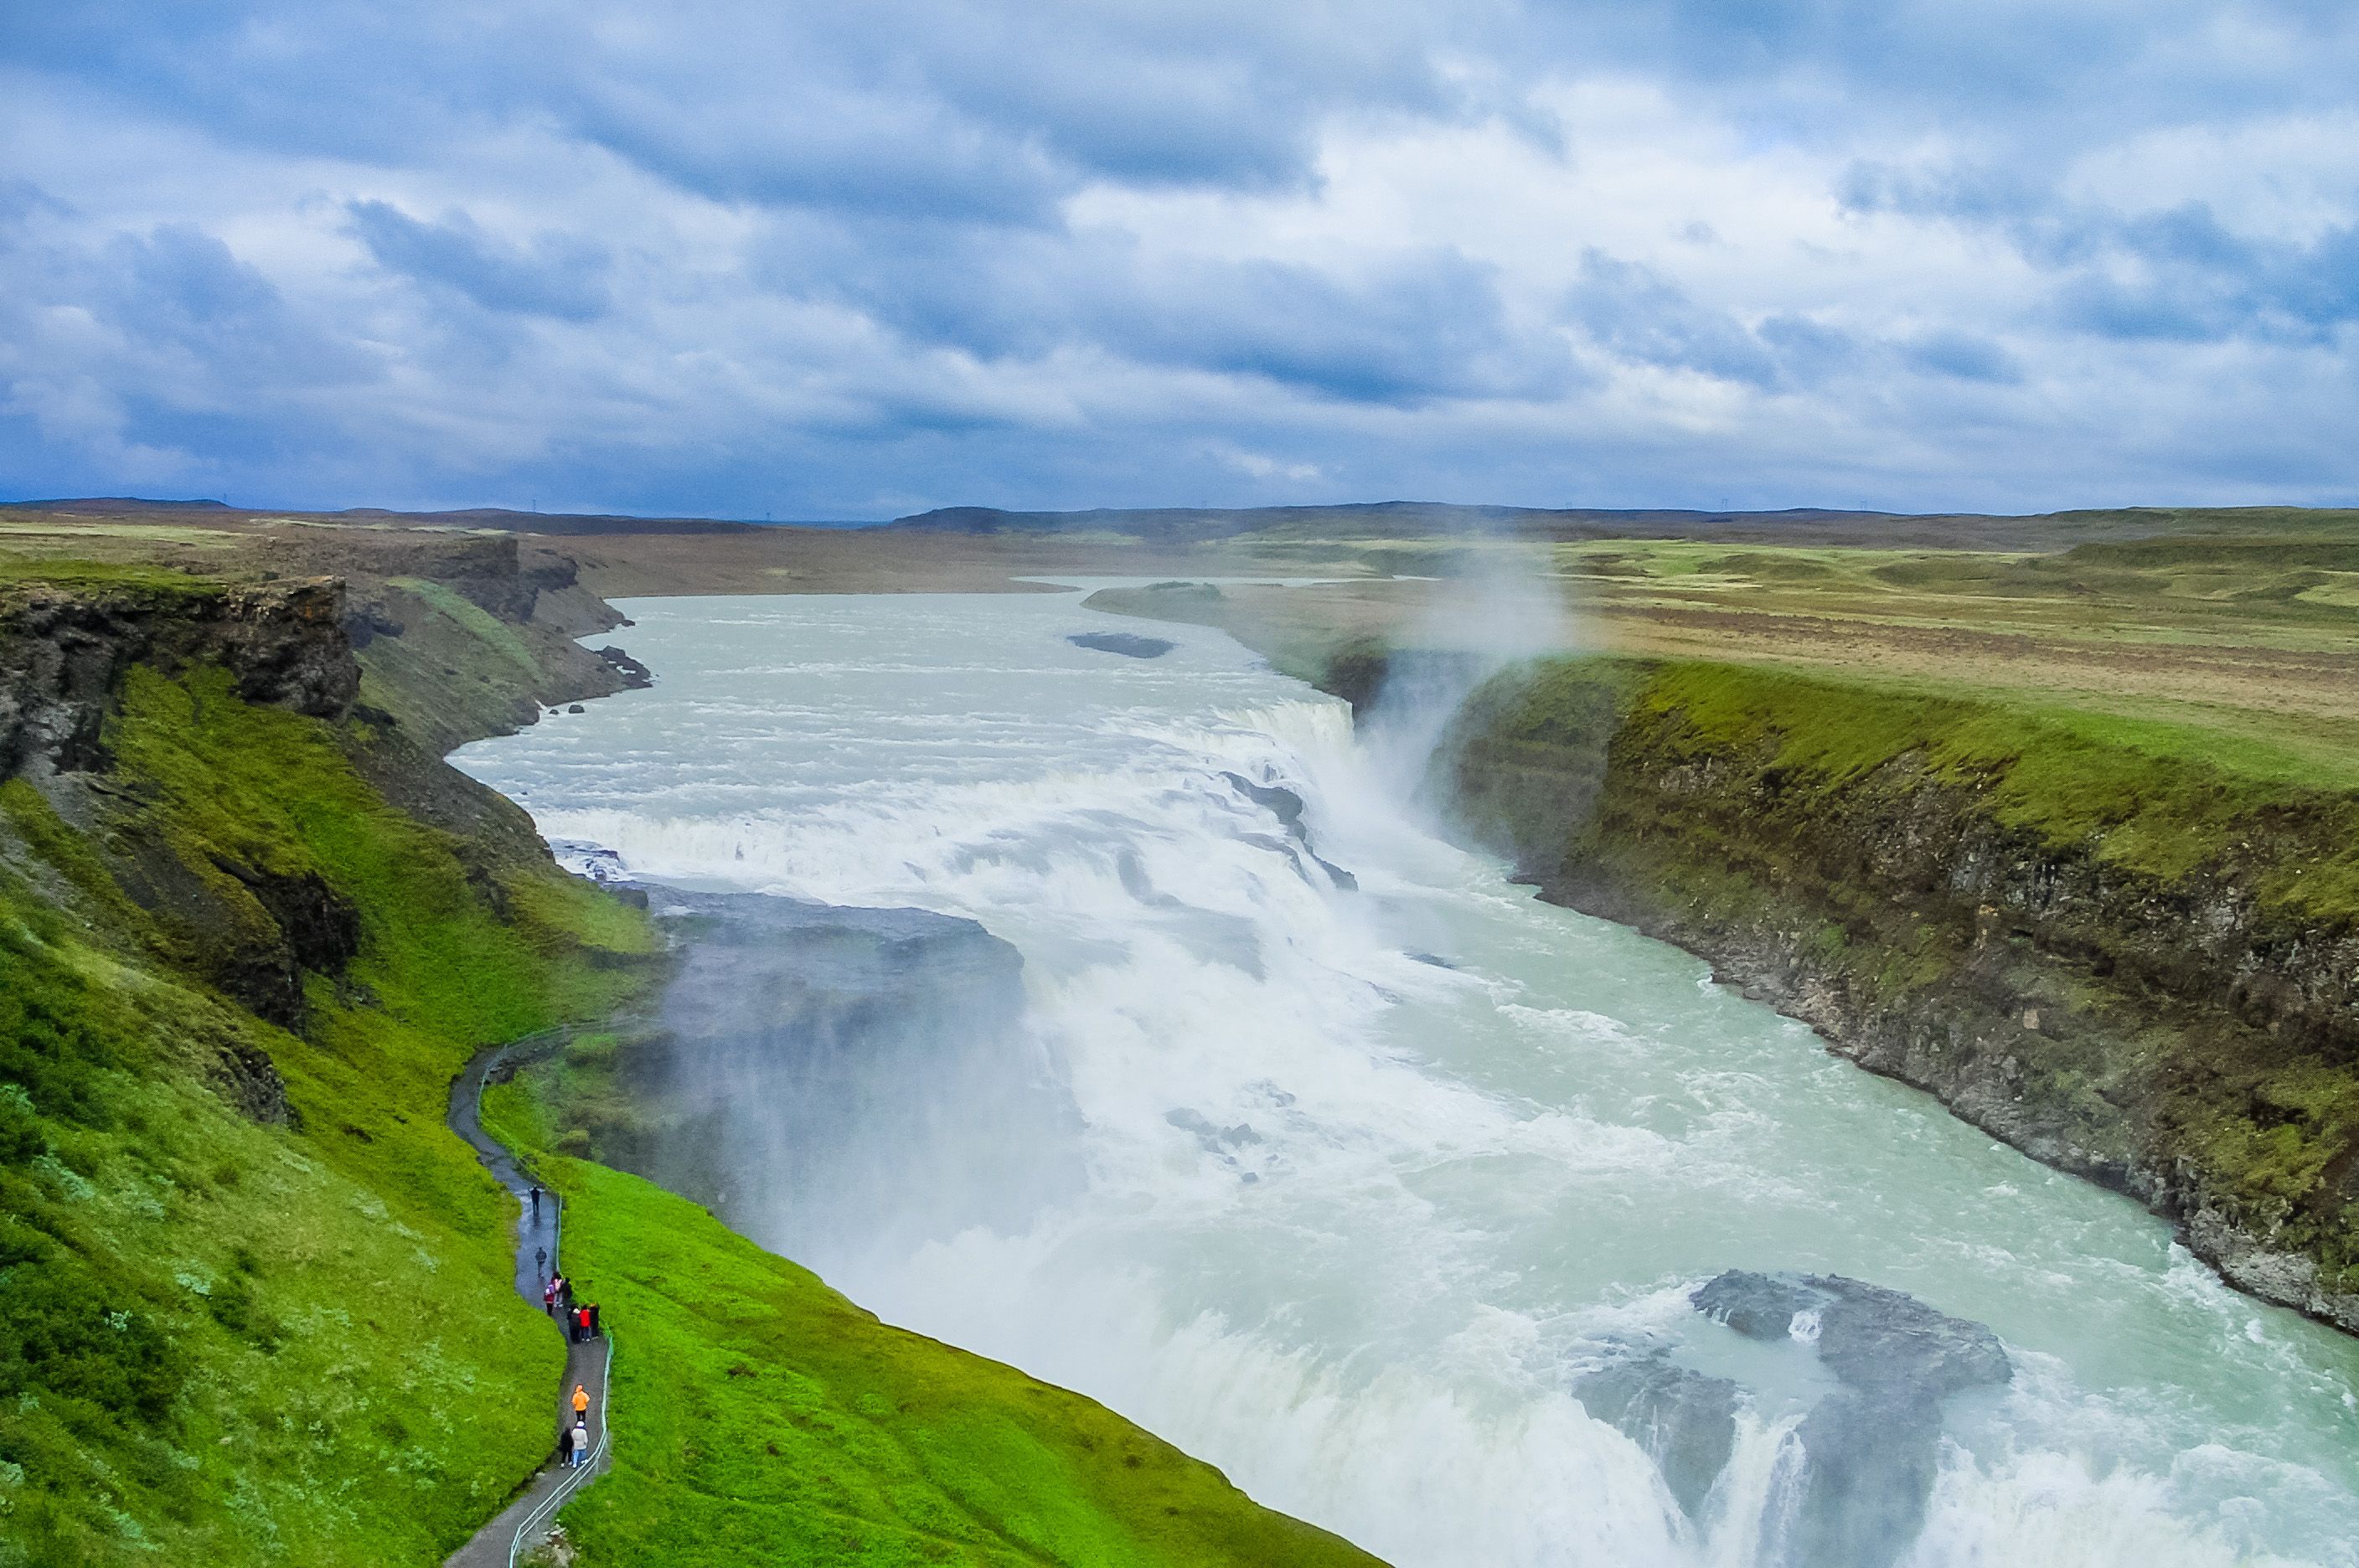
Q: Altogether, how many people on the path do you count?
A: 11